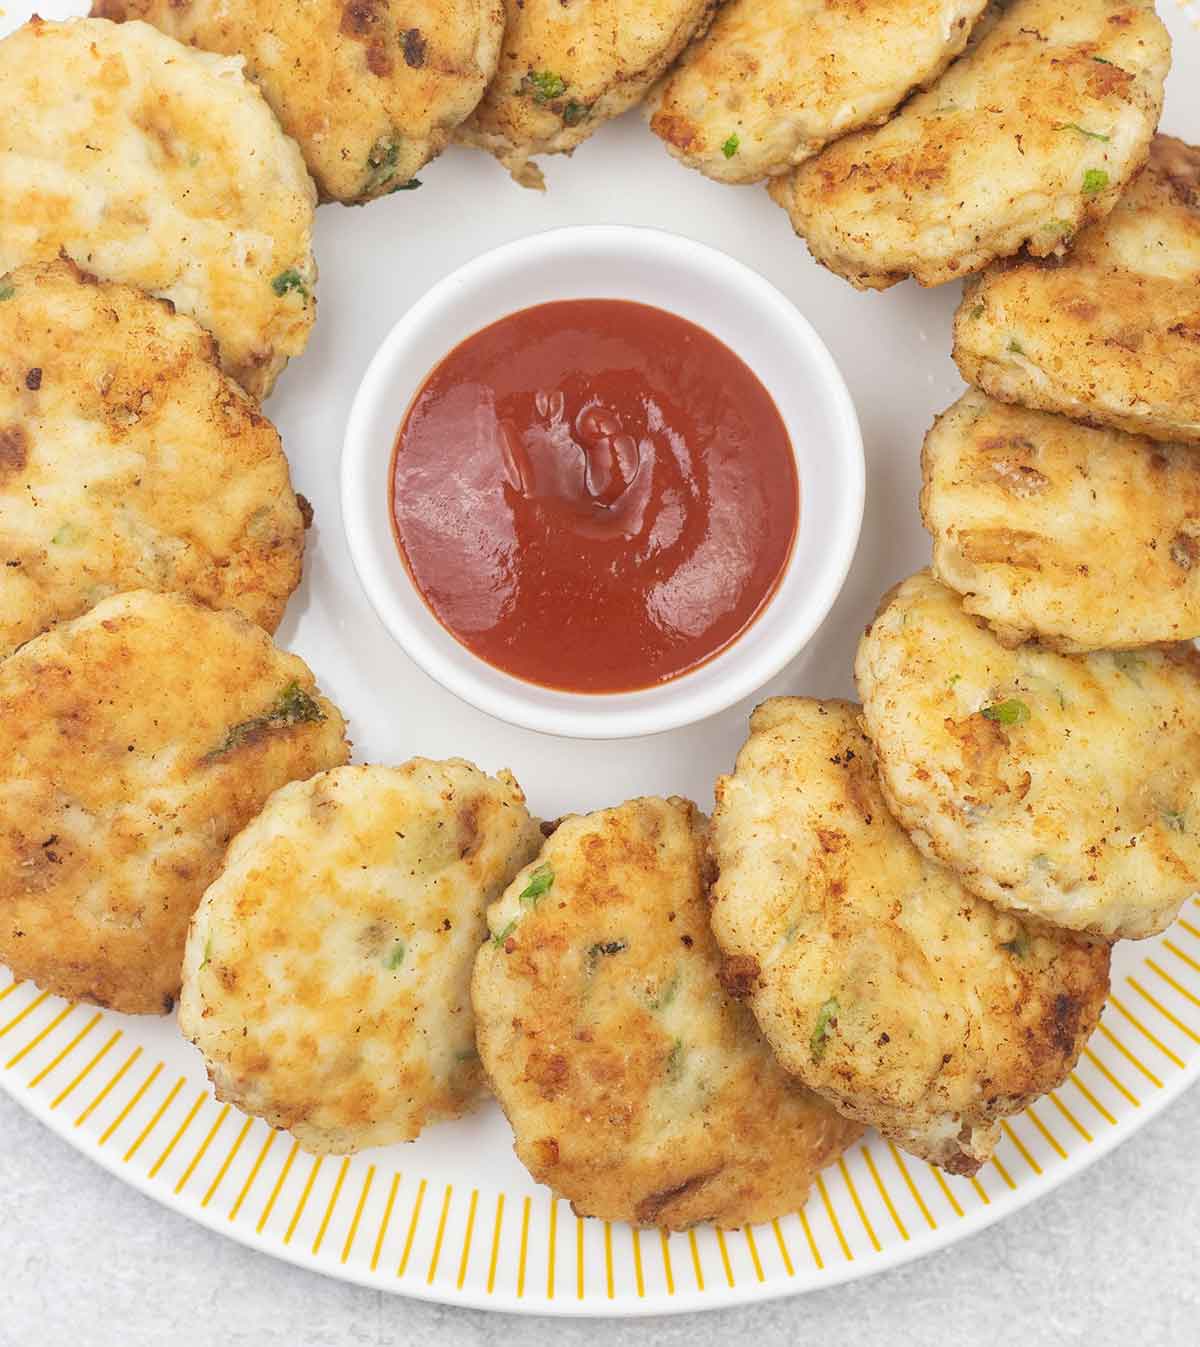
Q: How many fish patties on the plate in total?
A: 13